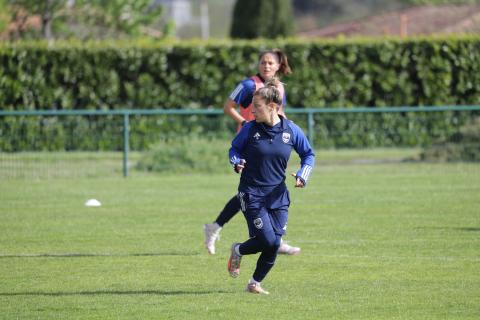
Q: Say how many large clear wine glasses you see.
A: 0